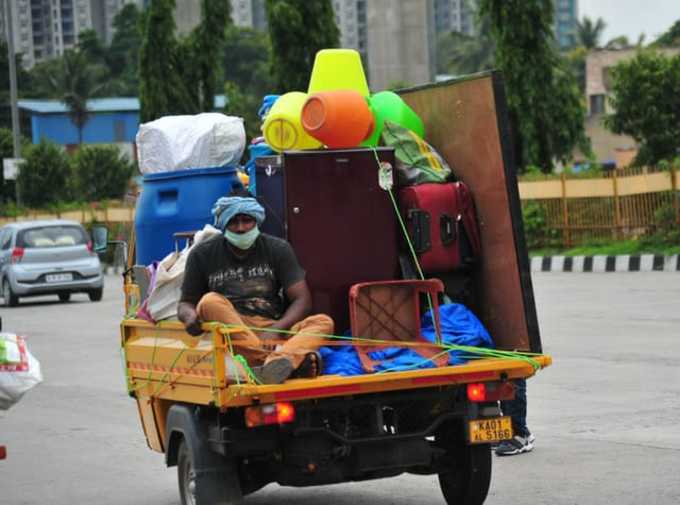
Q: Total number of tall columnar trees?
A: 4